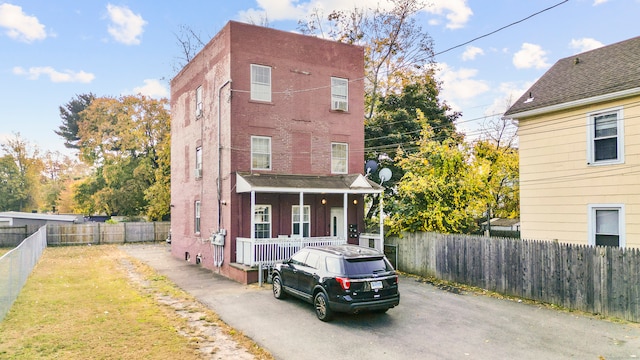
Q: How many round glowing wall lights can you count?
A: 2